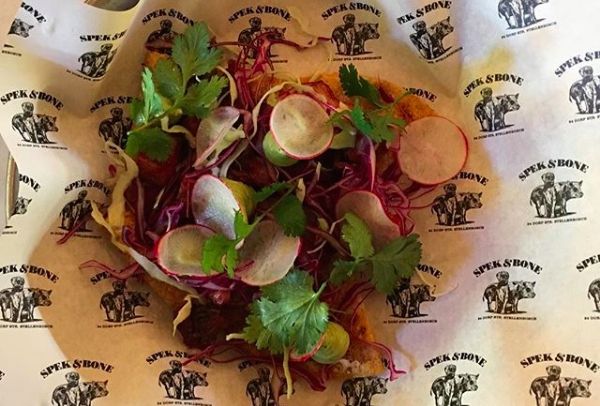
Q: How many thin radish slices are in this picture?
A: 8